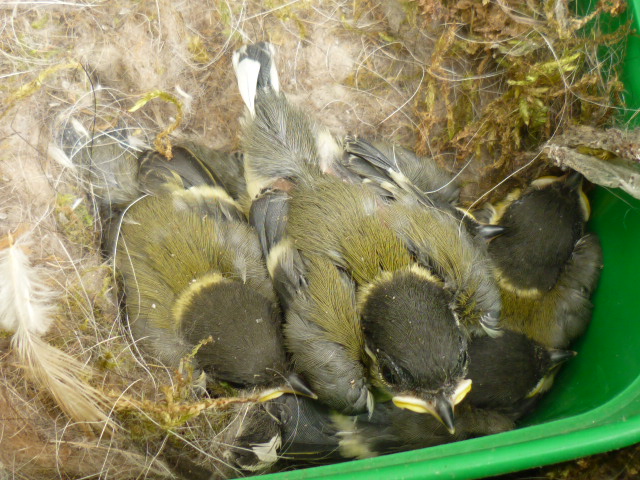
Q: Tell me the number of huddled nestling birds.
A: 5